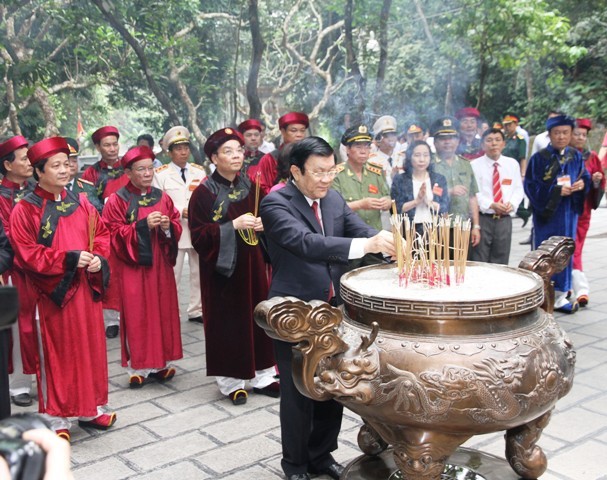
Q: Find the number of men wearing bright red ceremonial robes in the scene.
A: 8